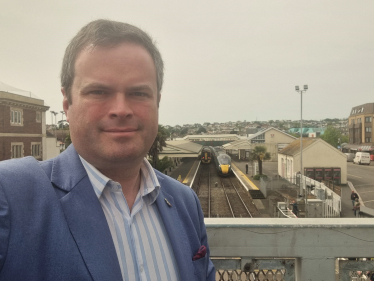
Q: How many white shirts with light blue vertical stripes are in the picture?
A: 1